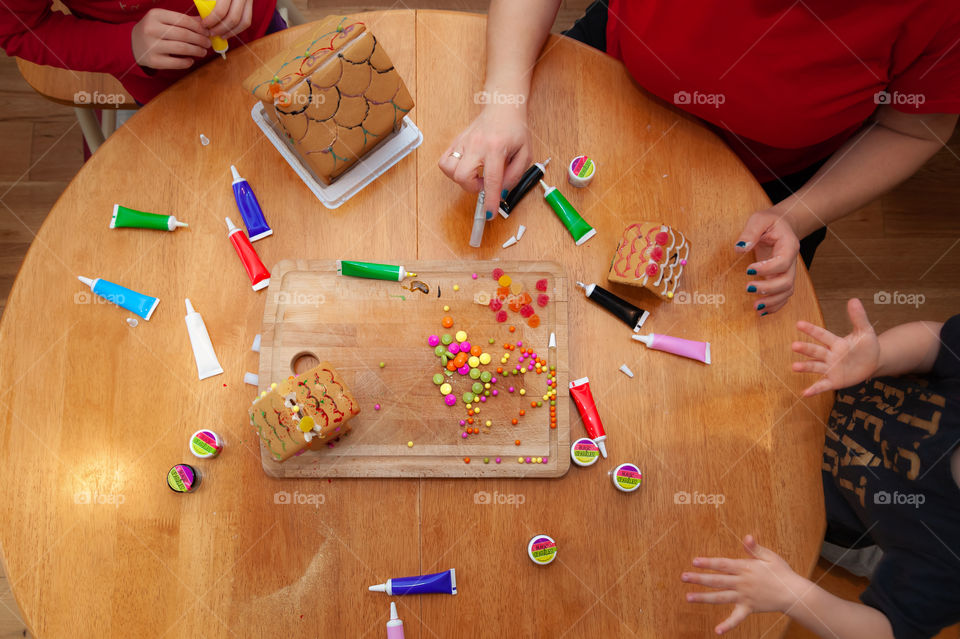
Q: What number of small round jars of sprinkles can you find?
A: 6